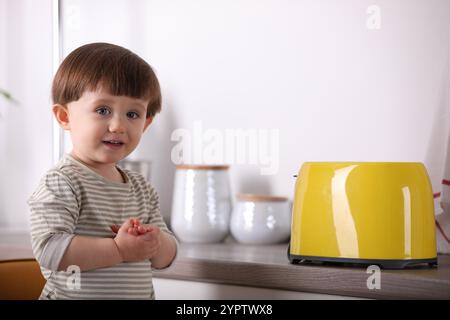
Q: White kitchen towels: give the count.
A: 1